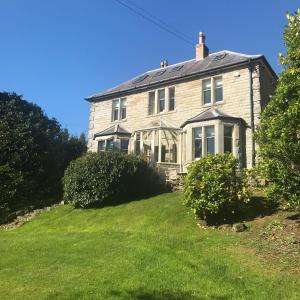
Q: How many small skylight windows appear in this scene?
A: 4